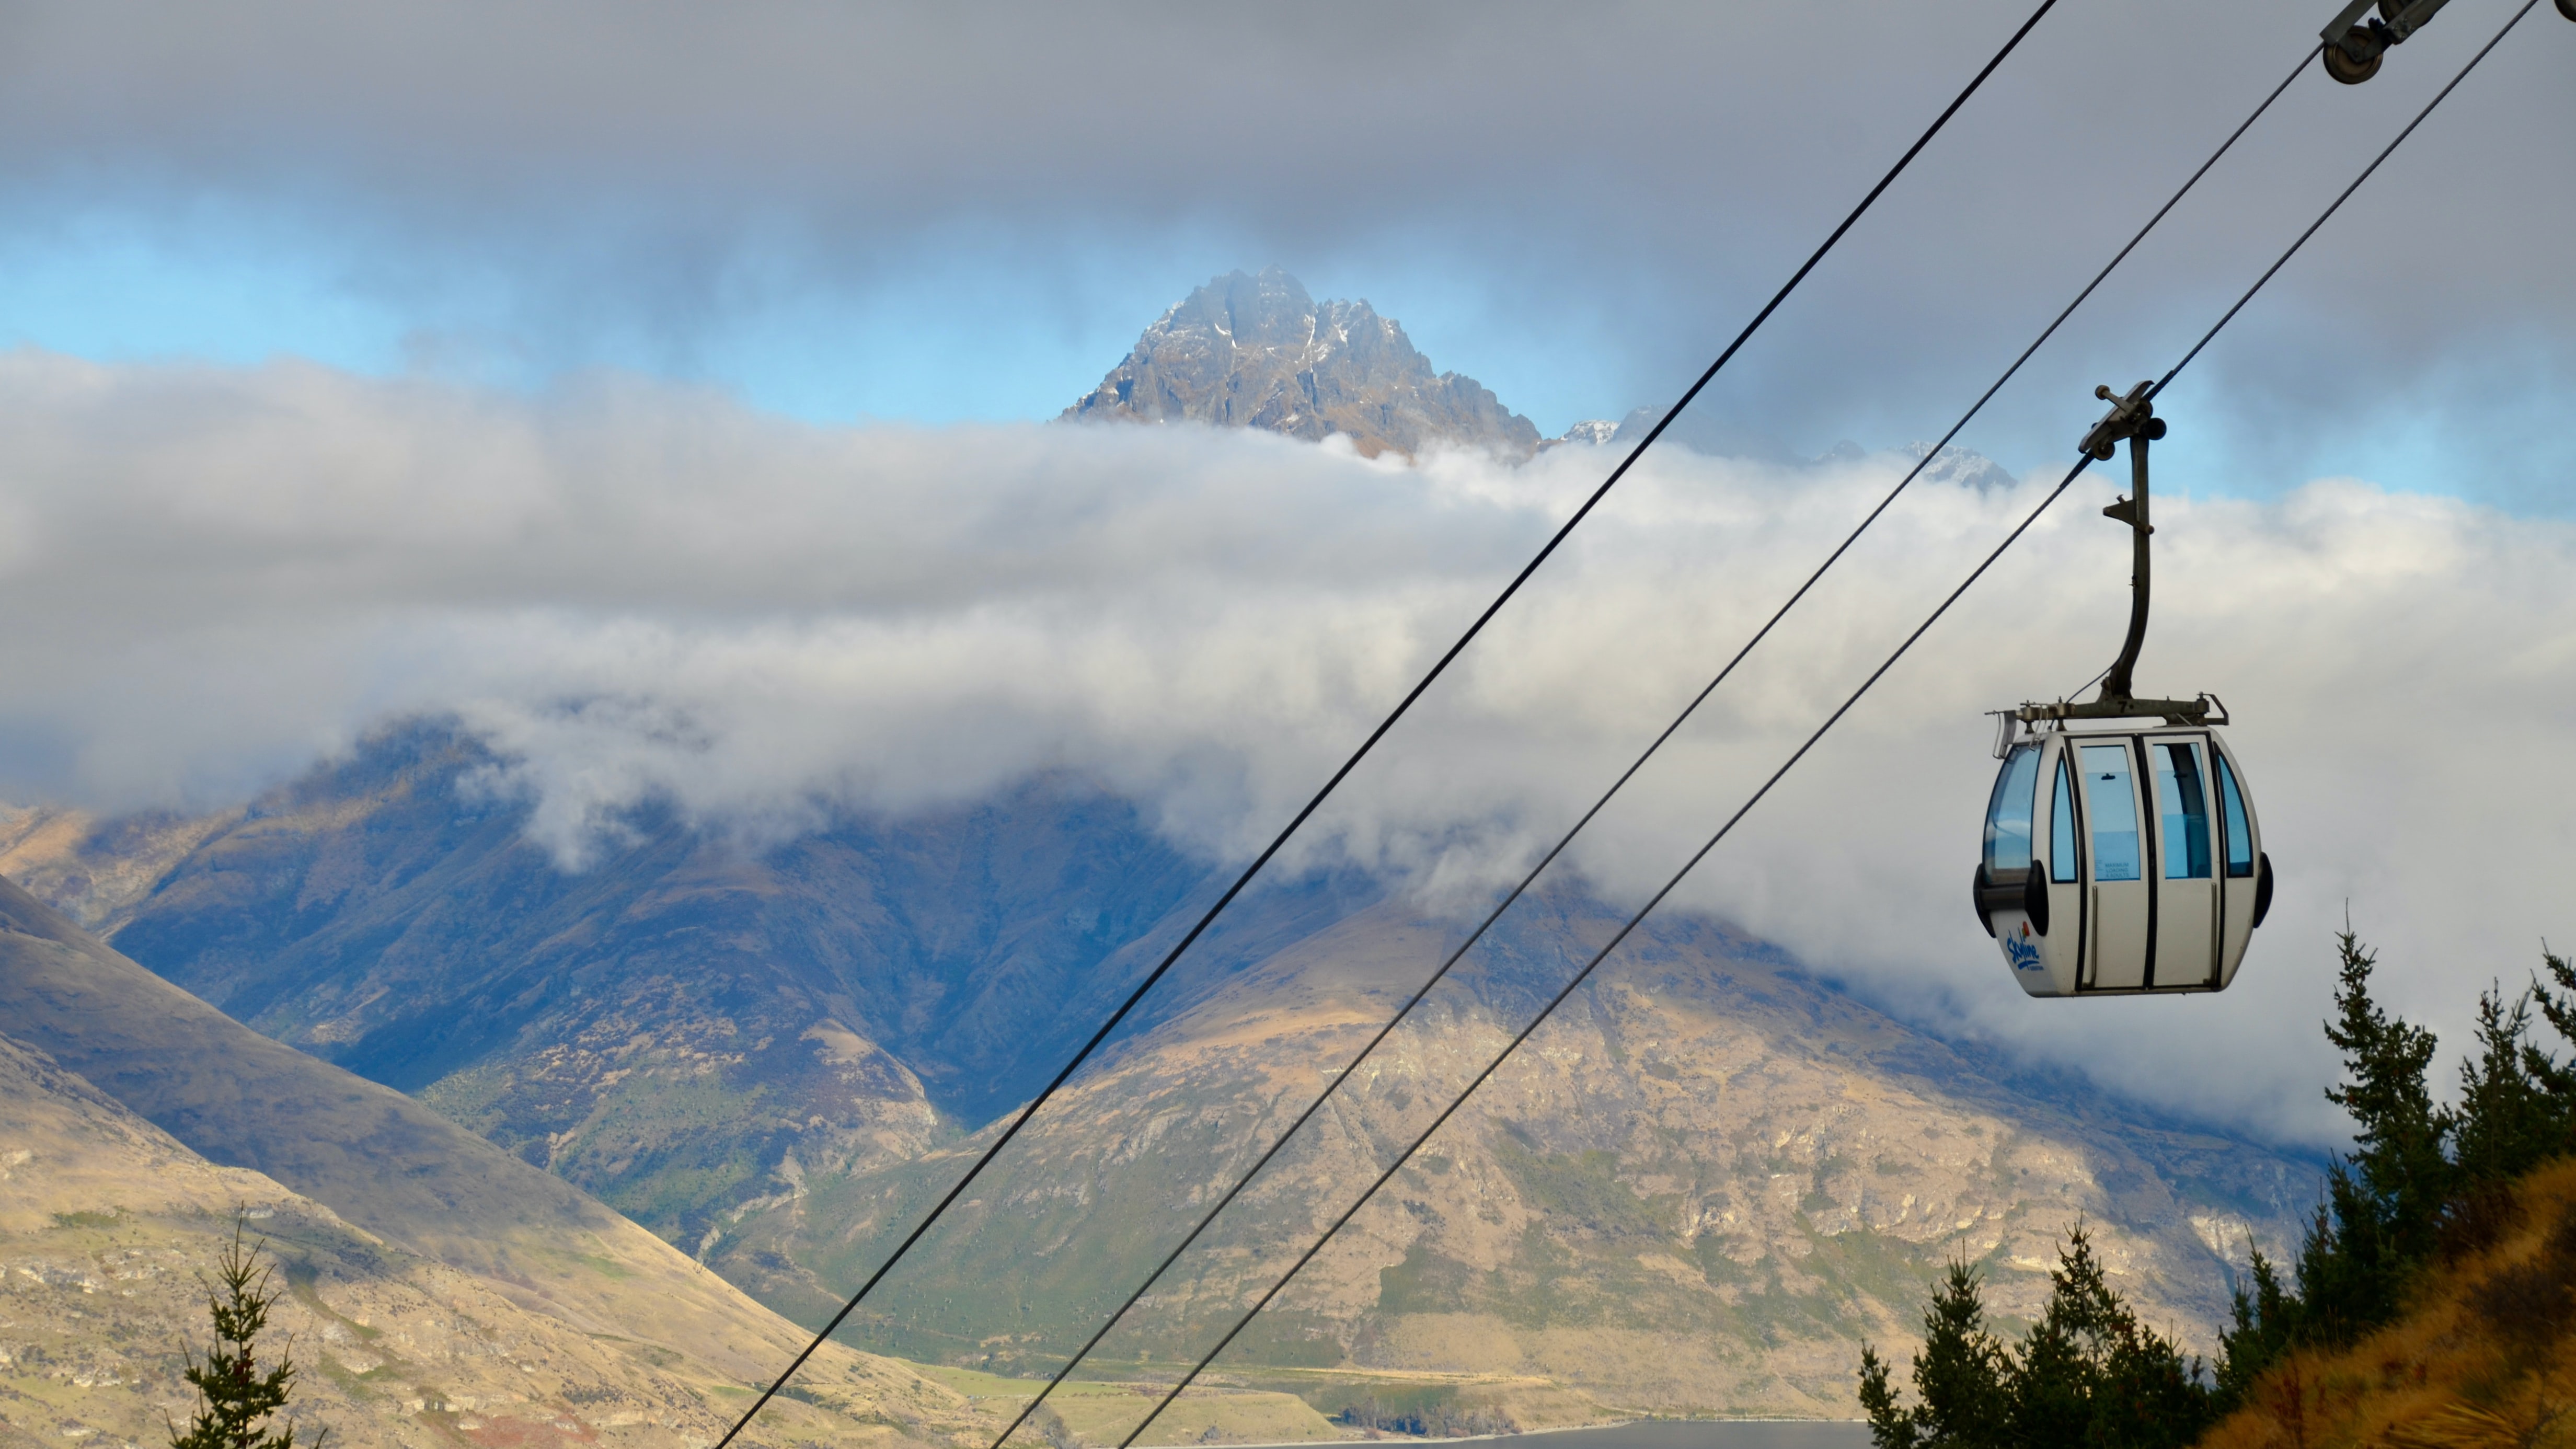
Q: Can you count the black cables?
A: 3